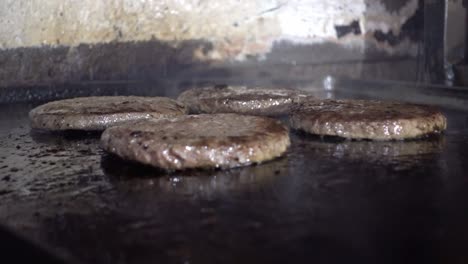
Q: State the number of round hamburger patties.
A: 4